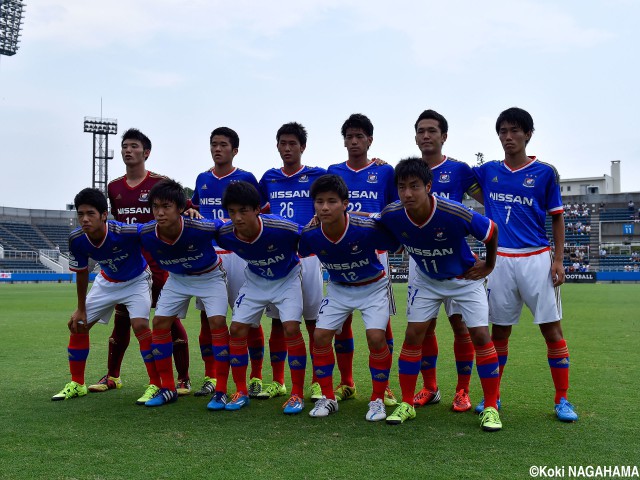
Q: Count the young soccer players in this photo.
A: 11